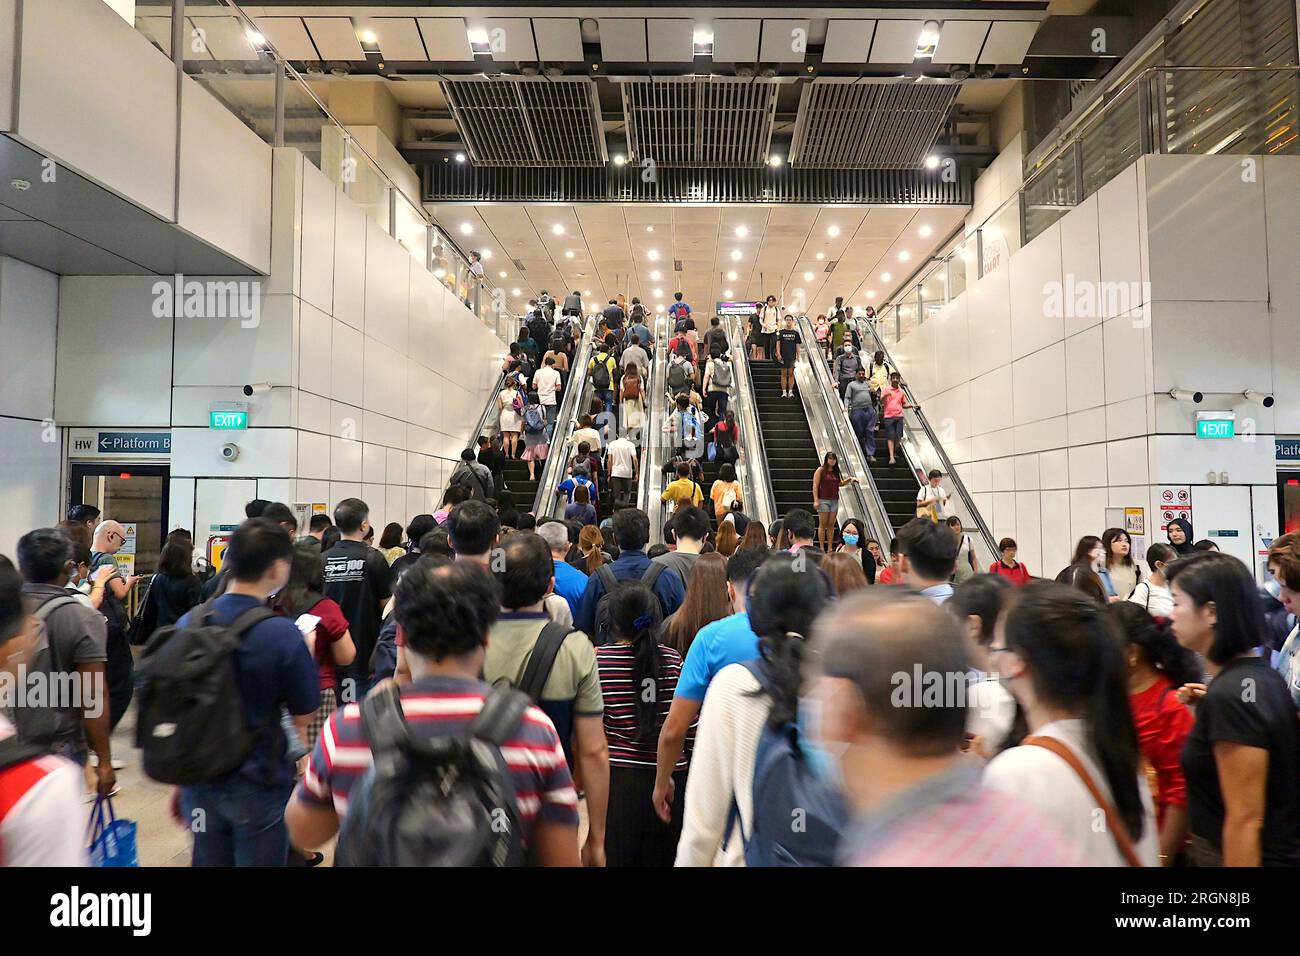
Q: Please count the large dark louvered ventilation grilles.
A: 3